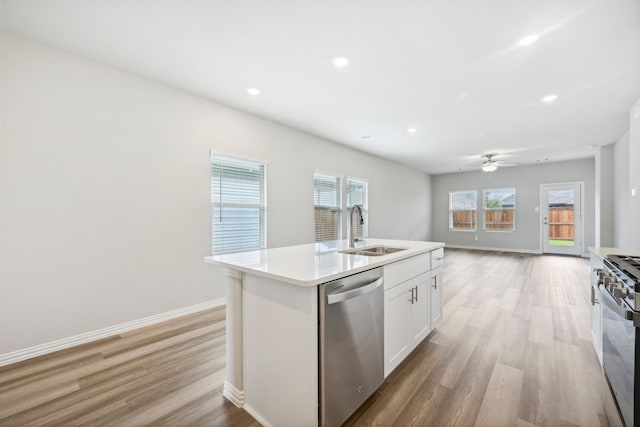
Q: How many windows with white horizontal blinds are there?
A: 3